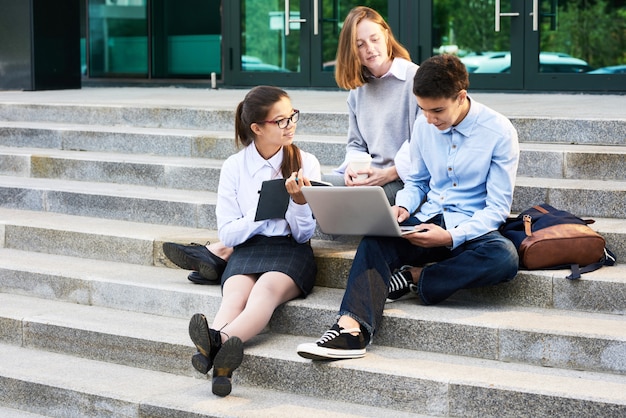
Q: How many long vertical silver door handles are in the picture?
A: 4